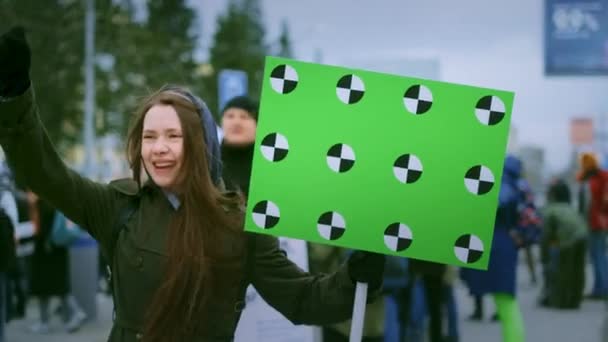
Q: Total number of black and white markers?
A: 12